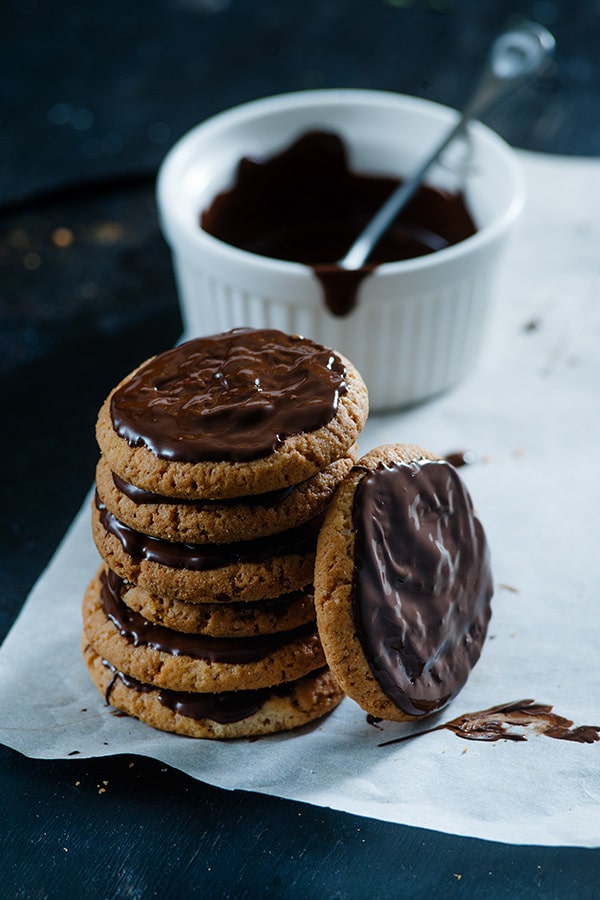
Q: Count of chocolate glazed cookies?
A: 7